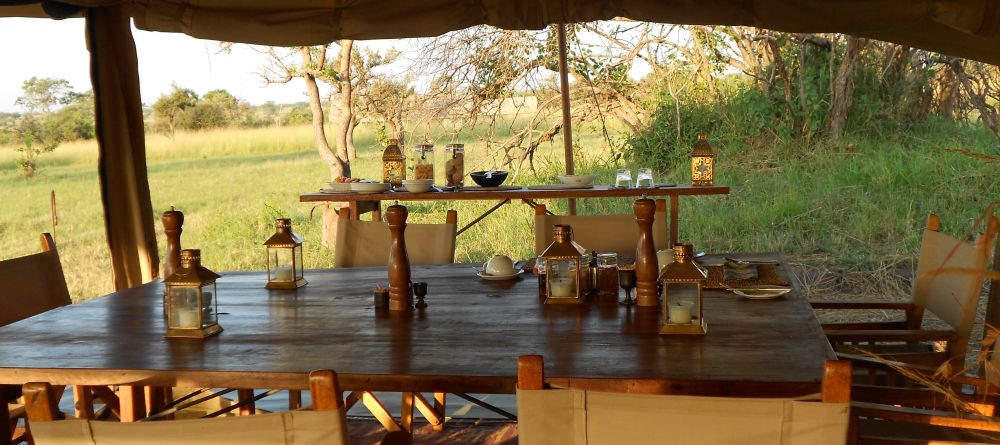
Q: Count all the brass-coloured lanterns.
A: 6